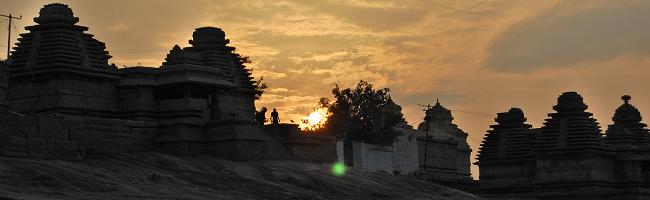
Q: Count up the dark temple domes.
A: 5